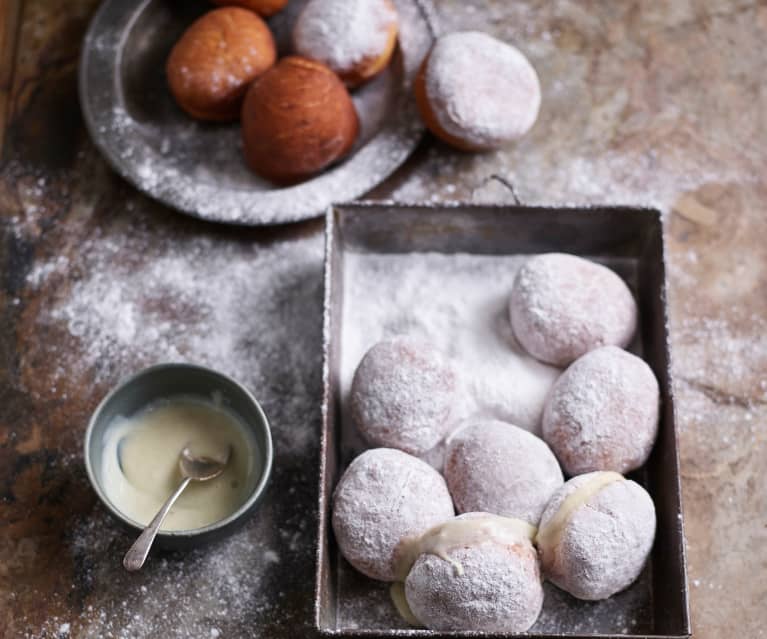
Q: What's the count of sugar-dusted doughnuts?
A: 9